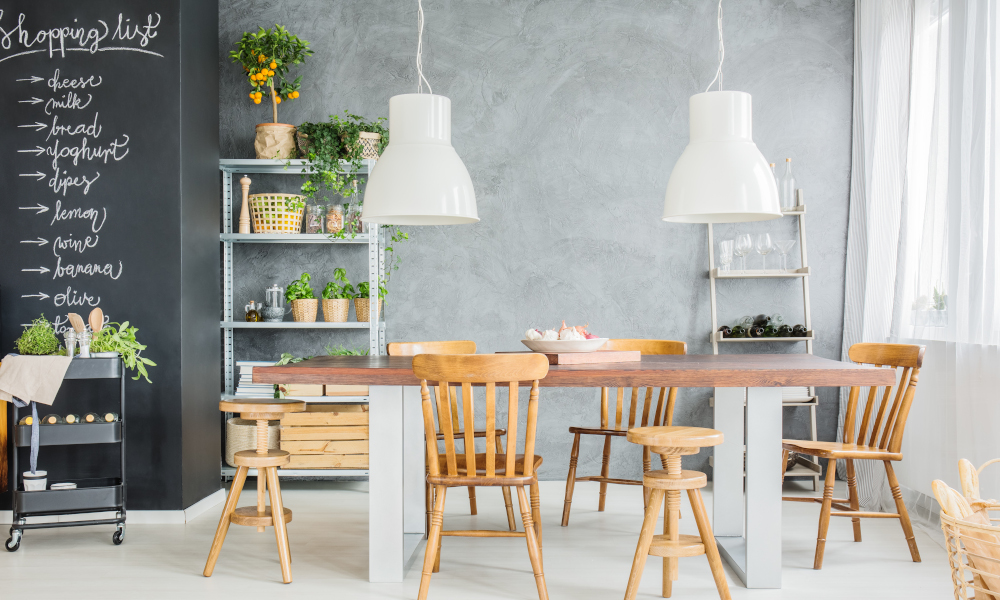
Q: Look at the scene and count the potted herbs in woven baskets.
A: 3